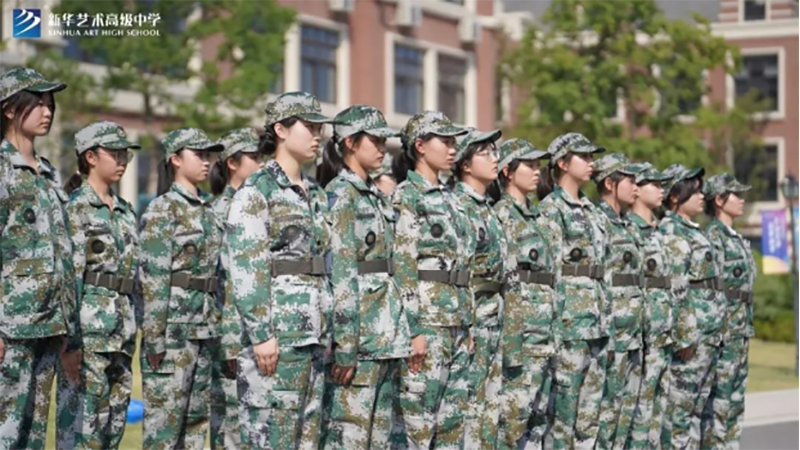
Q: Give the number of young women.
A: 15